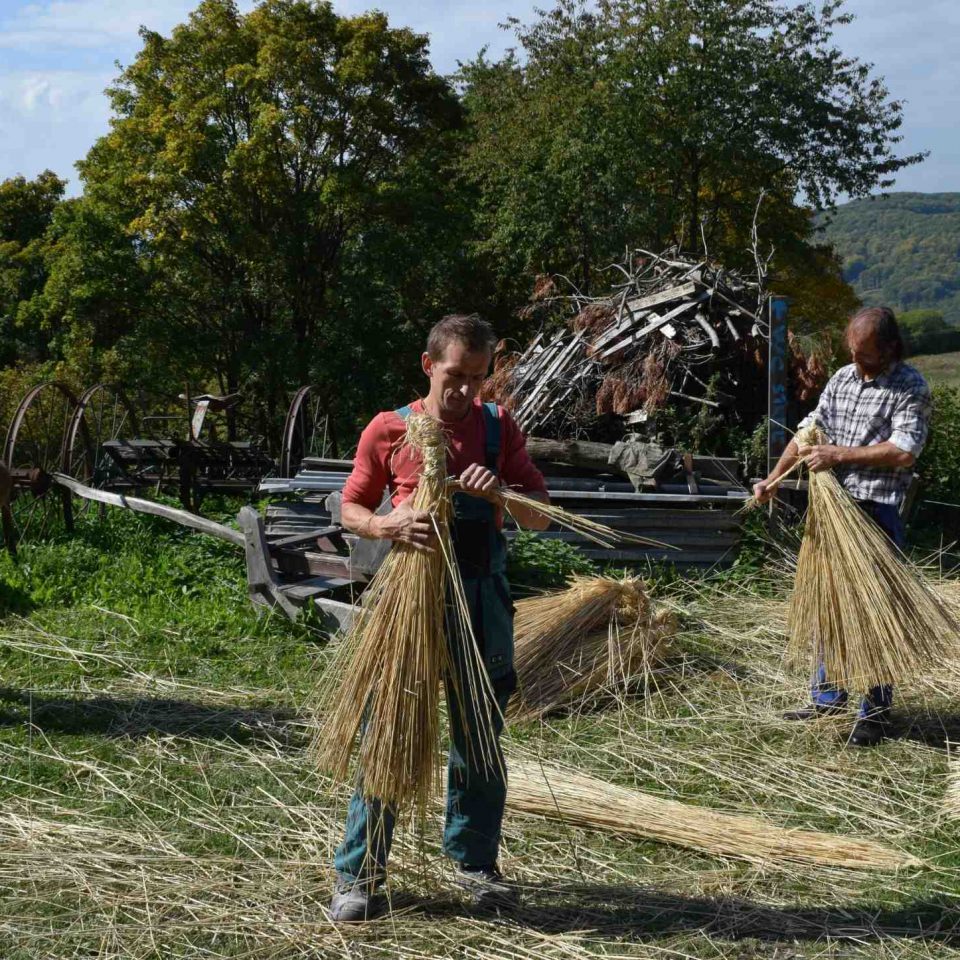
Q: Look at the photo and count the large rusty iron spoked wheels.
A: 3